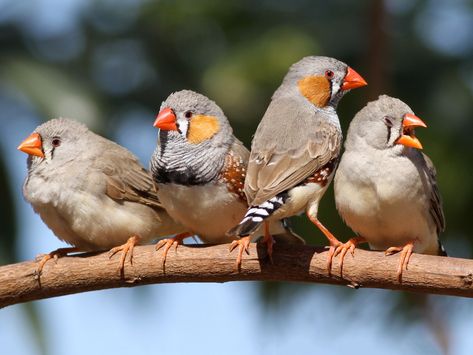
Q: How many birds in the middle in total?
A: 2